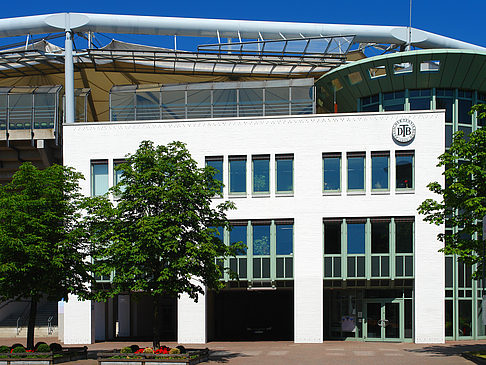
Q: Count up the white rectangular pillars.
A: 4